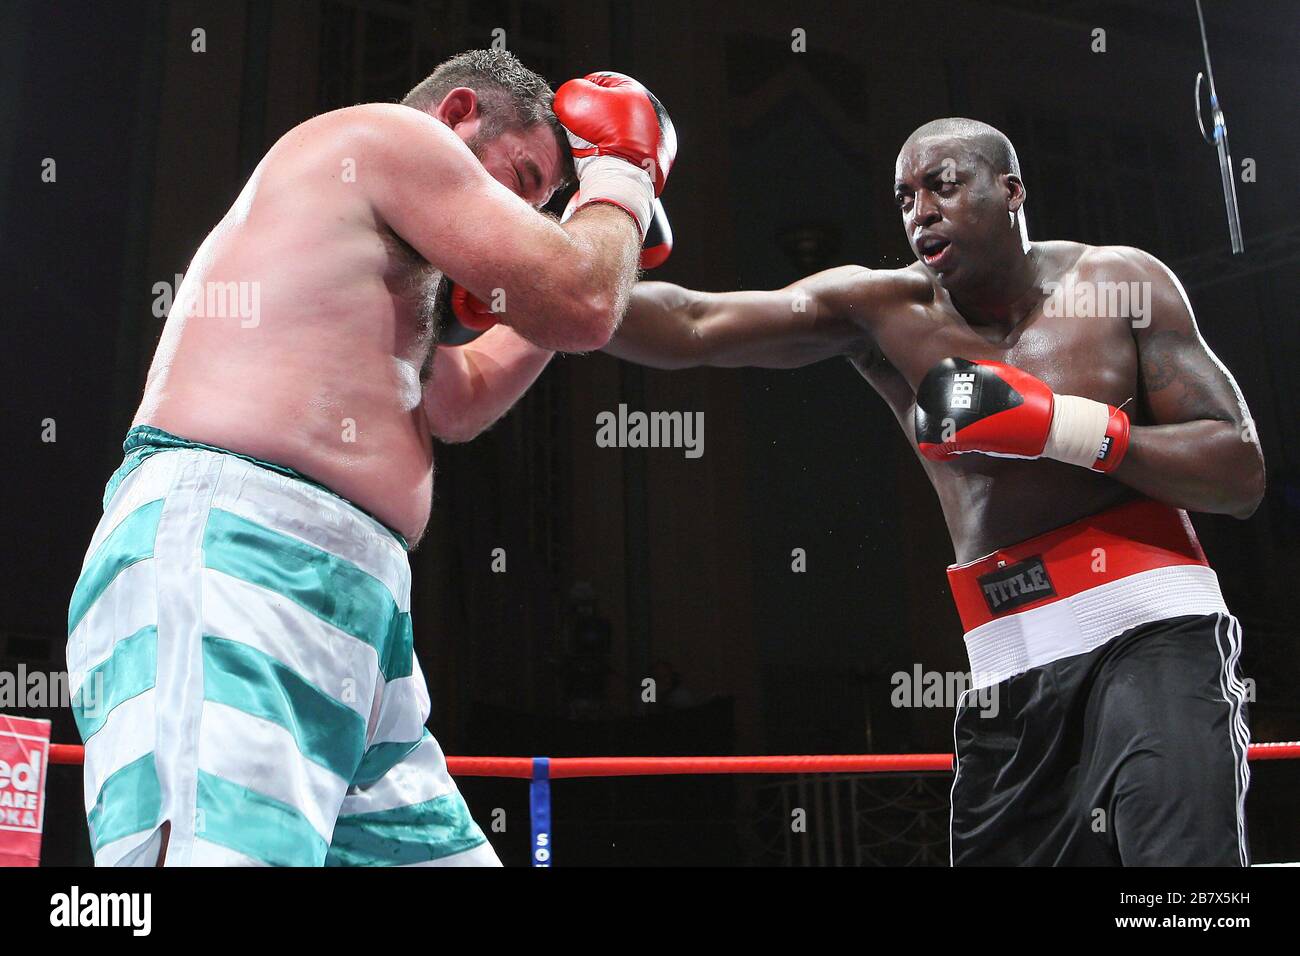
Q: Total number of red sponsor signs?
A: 1